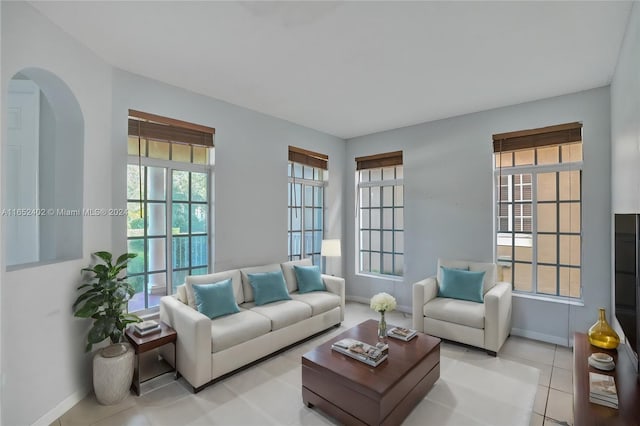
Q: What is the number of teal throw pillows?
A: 4